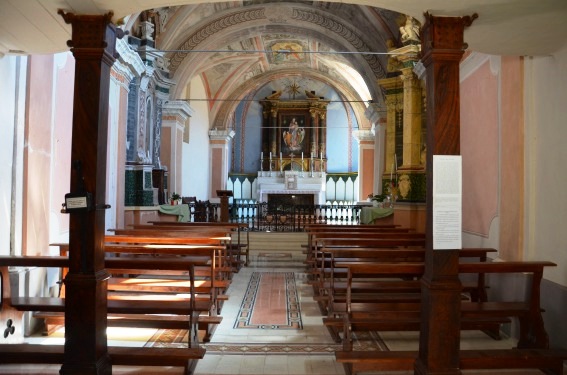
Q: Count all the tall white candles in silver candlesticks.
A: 6